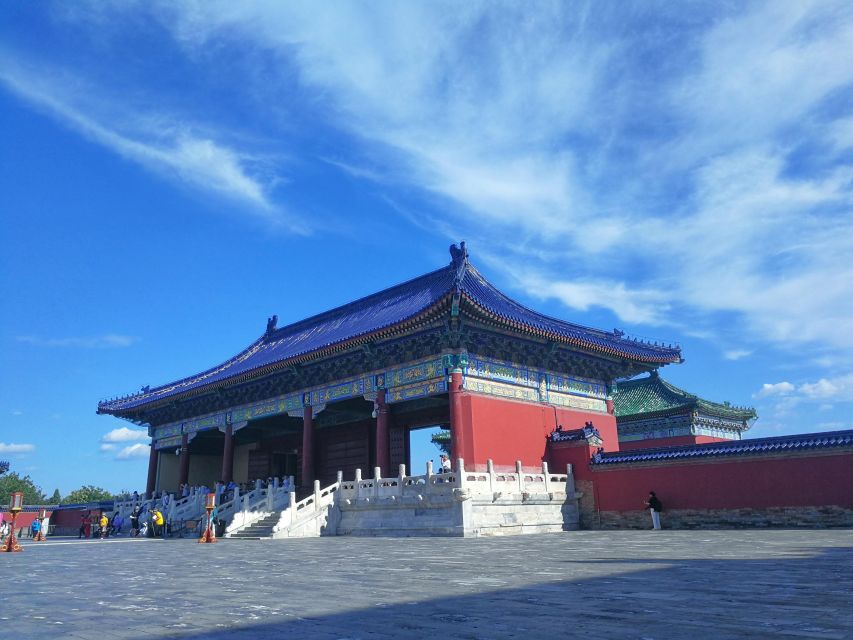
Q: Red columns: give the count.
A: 6